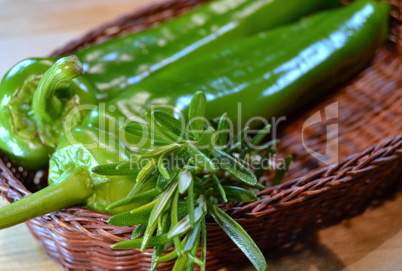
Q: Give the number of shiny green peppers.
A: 2